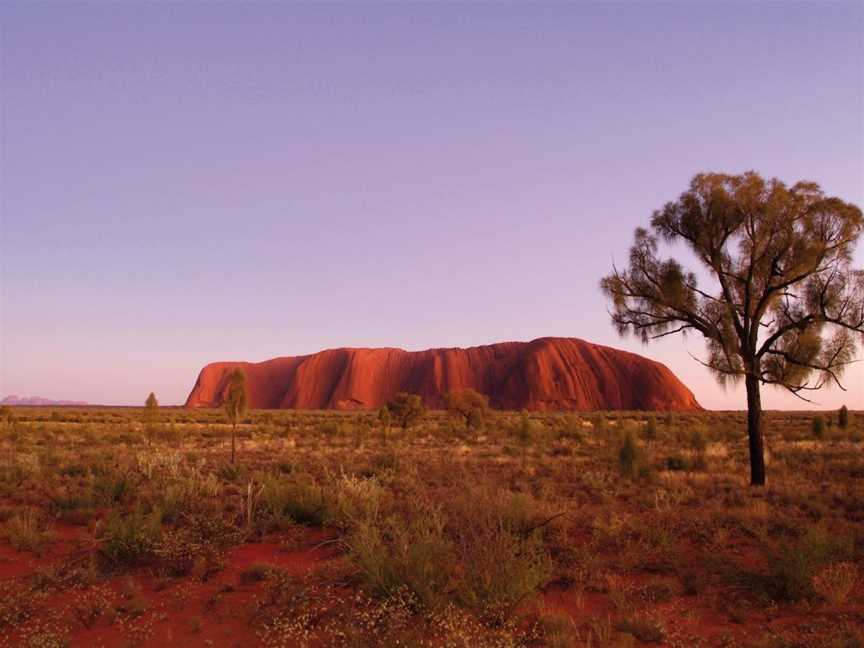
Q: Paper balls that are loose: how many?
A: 0